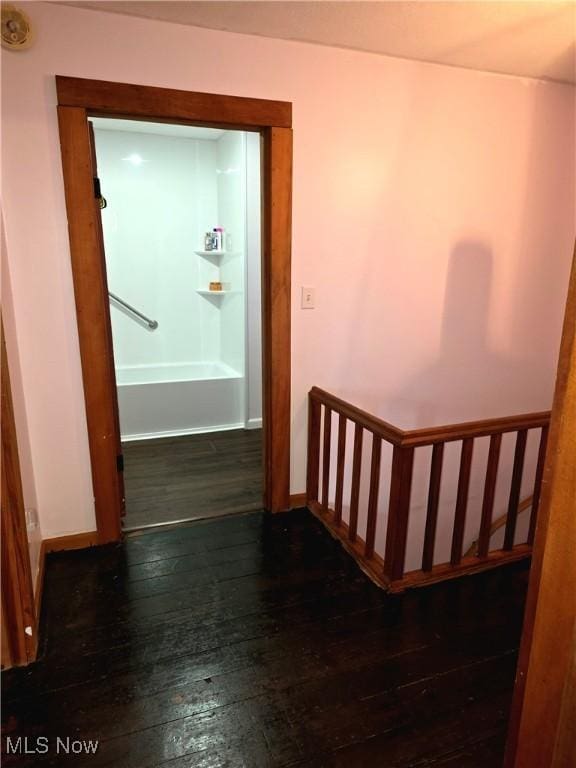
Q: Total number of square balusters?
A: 9